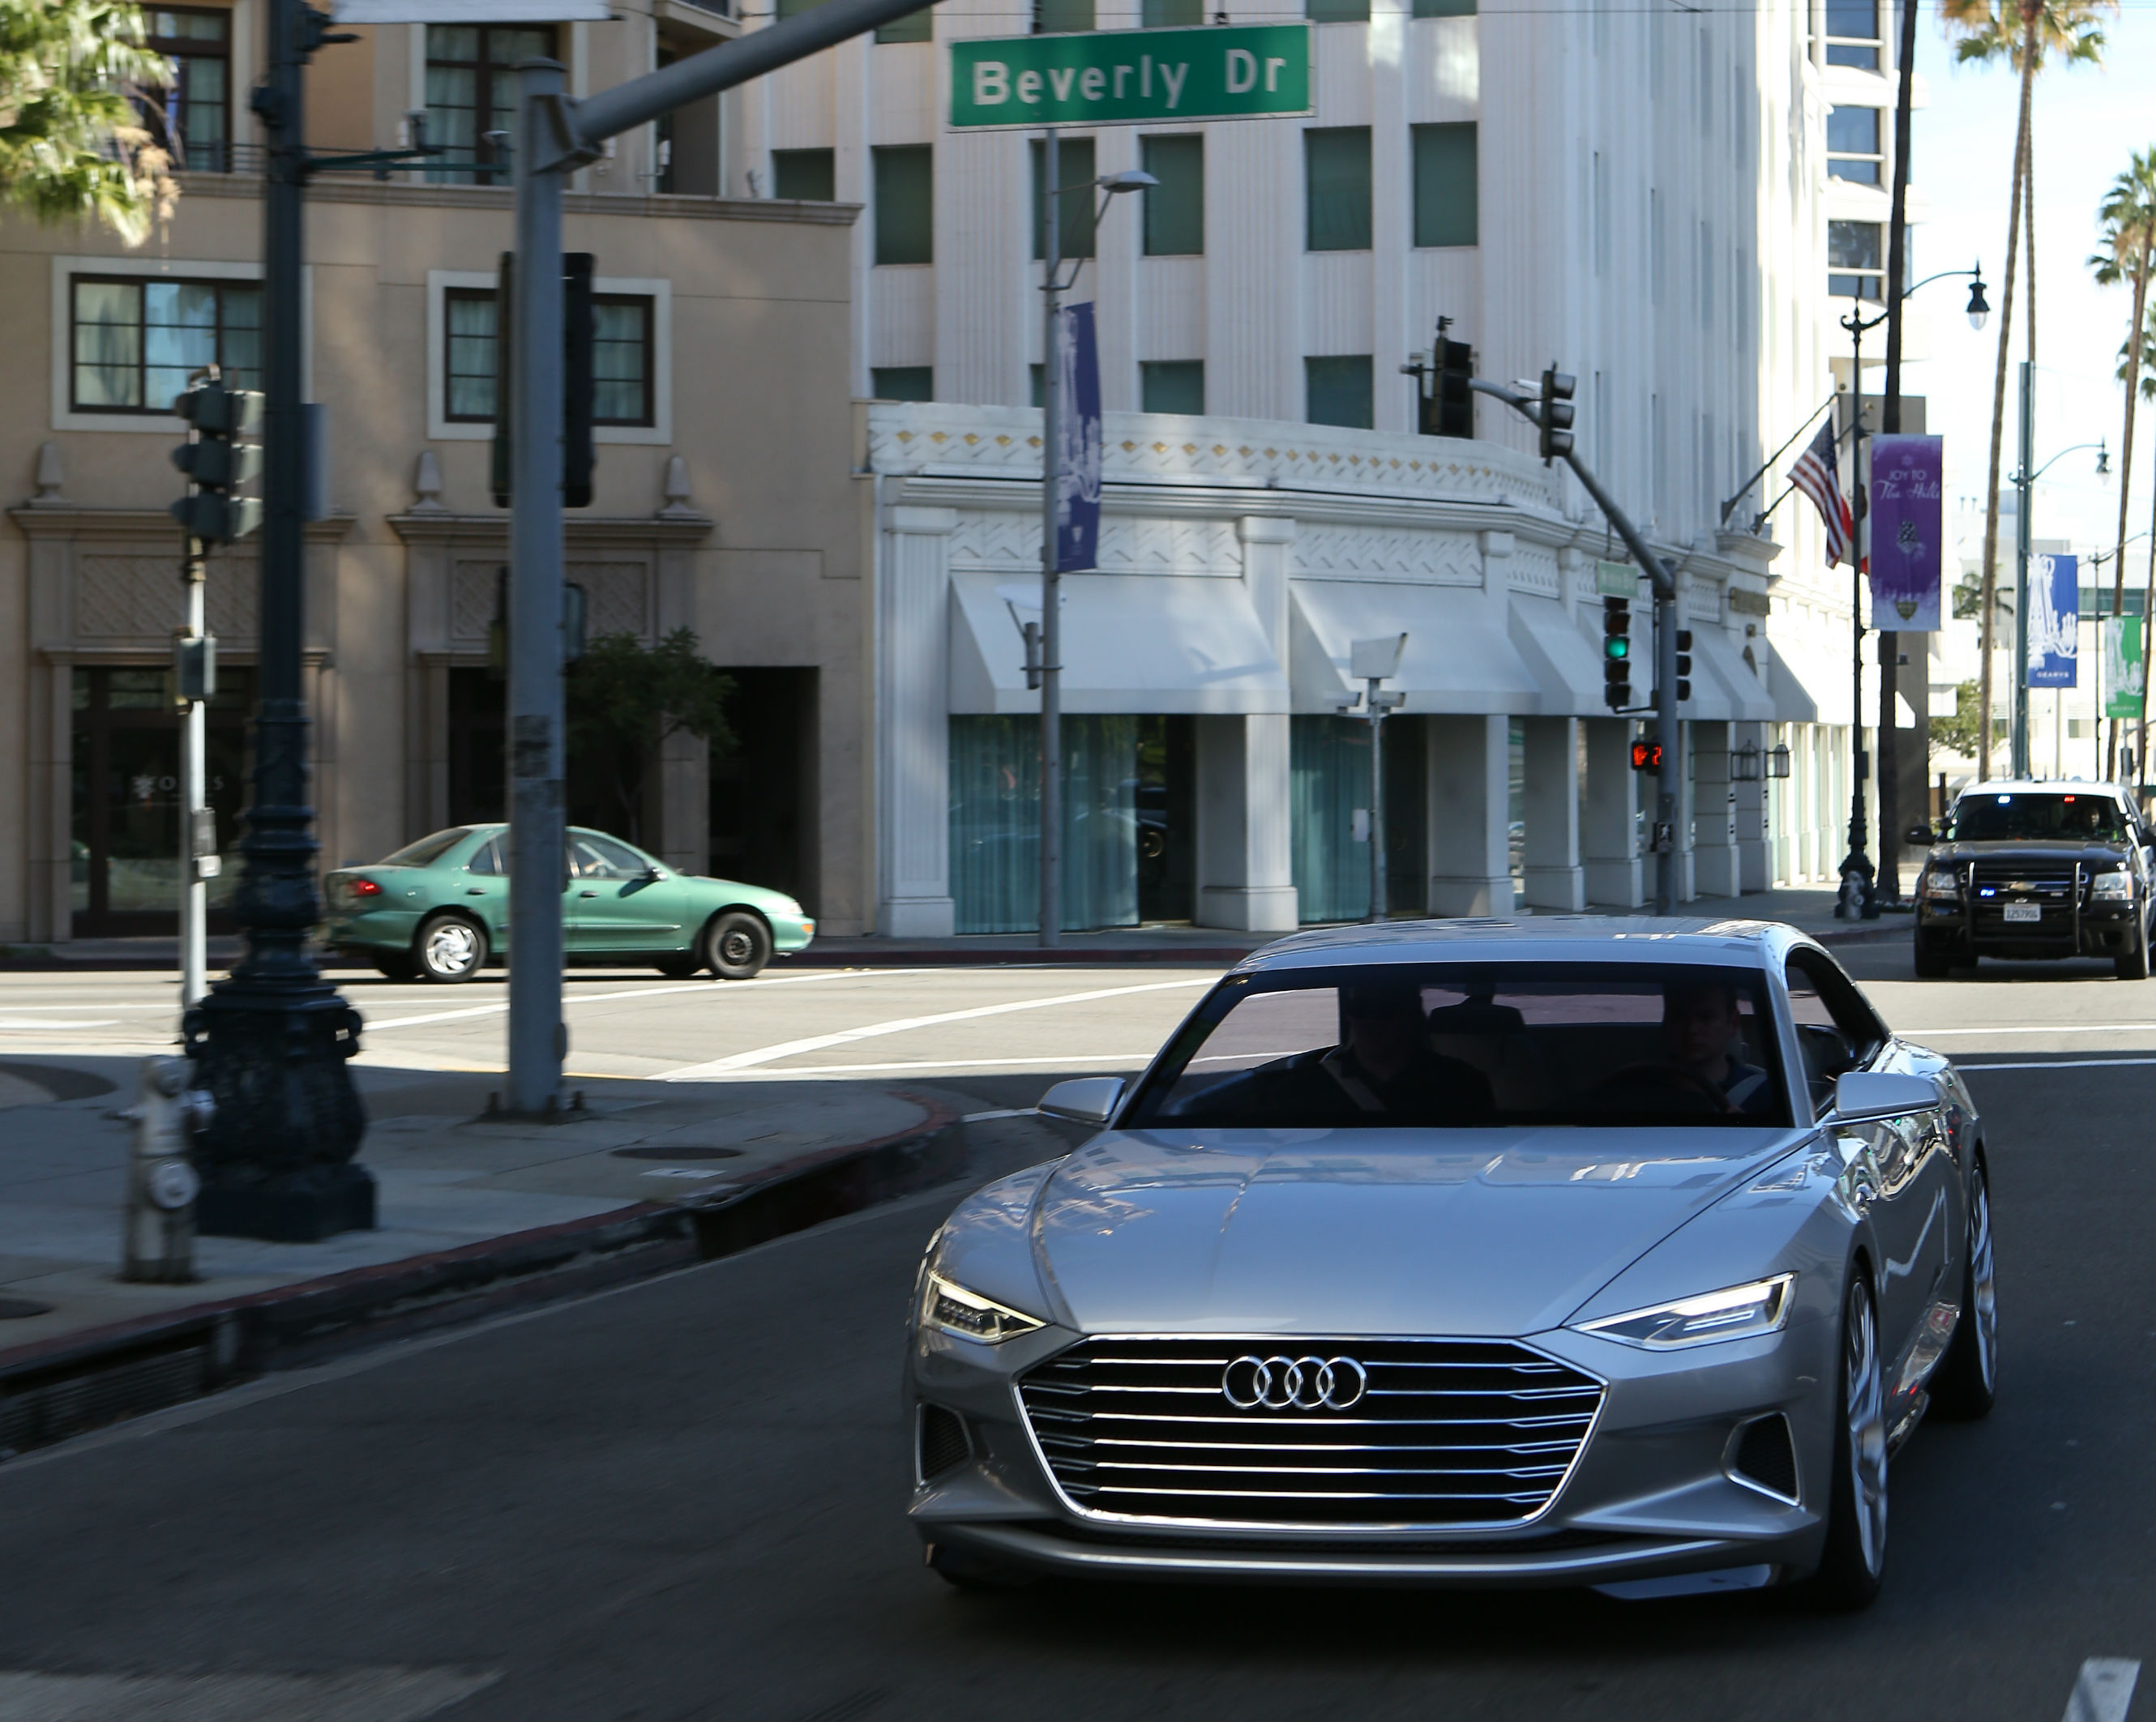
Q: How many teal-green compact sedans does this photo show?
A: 1